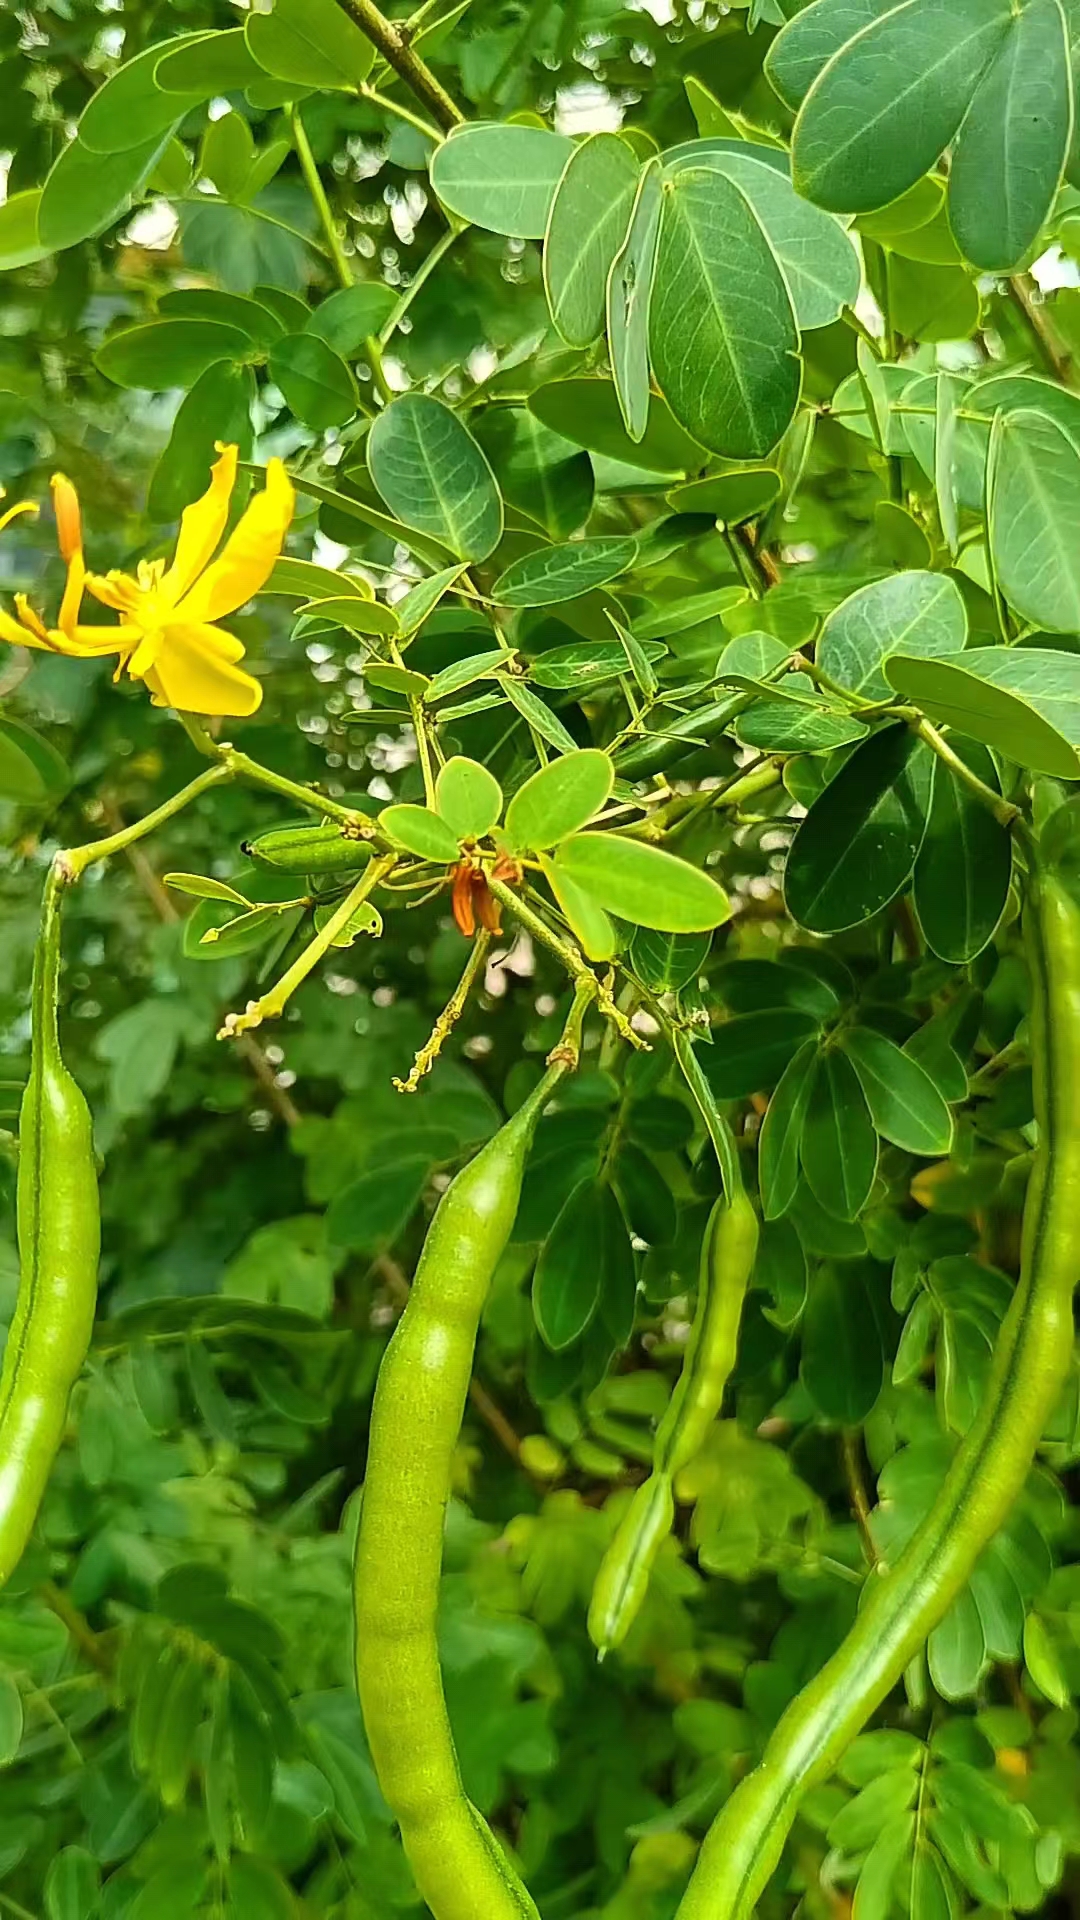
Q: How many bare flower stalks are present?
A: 3